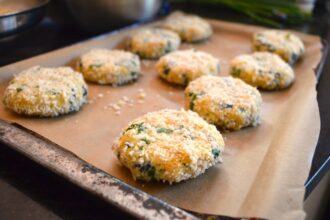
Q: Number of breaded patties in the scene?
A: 9